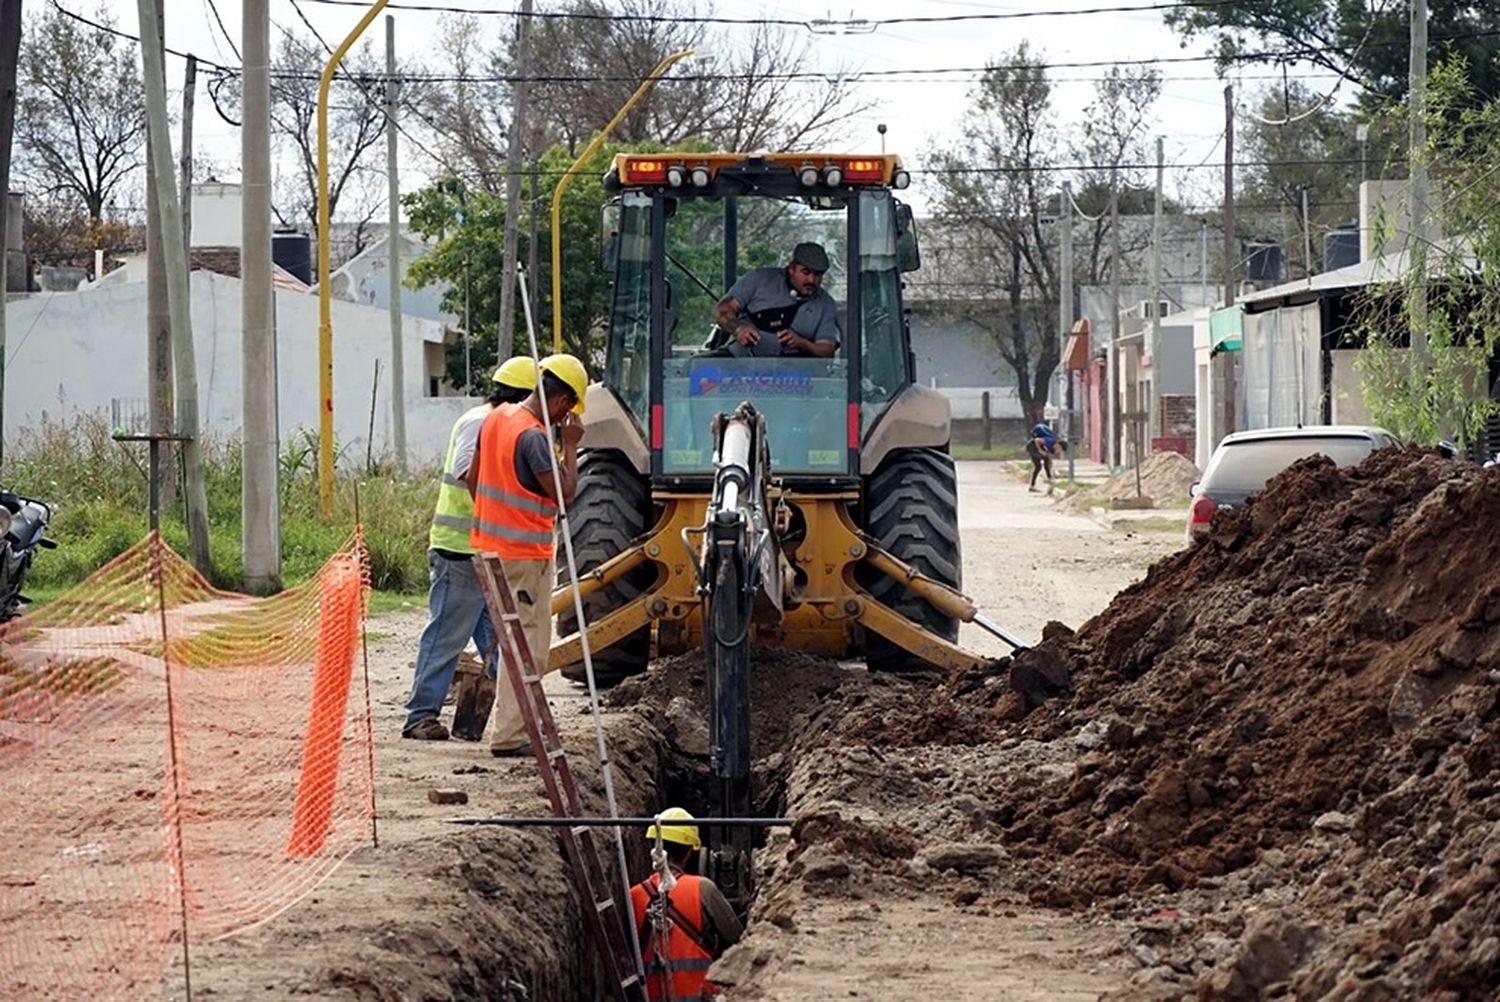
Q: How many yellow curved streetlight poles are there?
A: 2